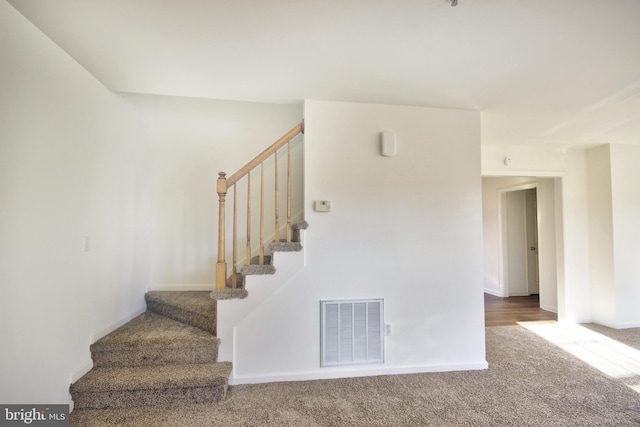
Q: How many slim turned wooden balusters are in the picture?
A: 5